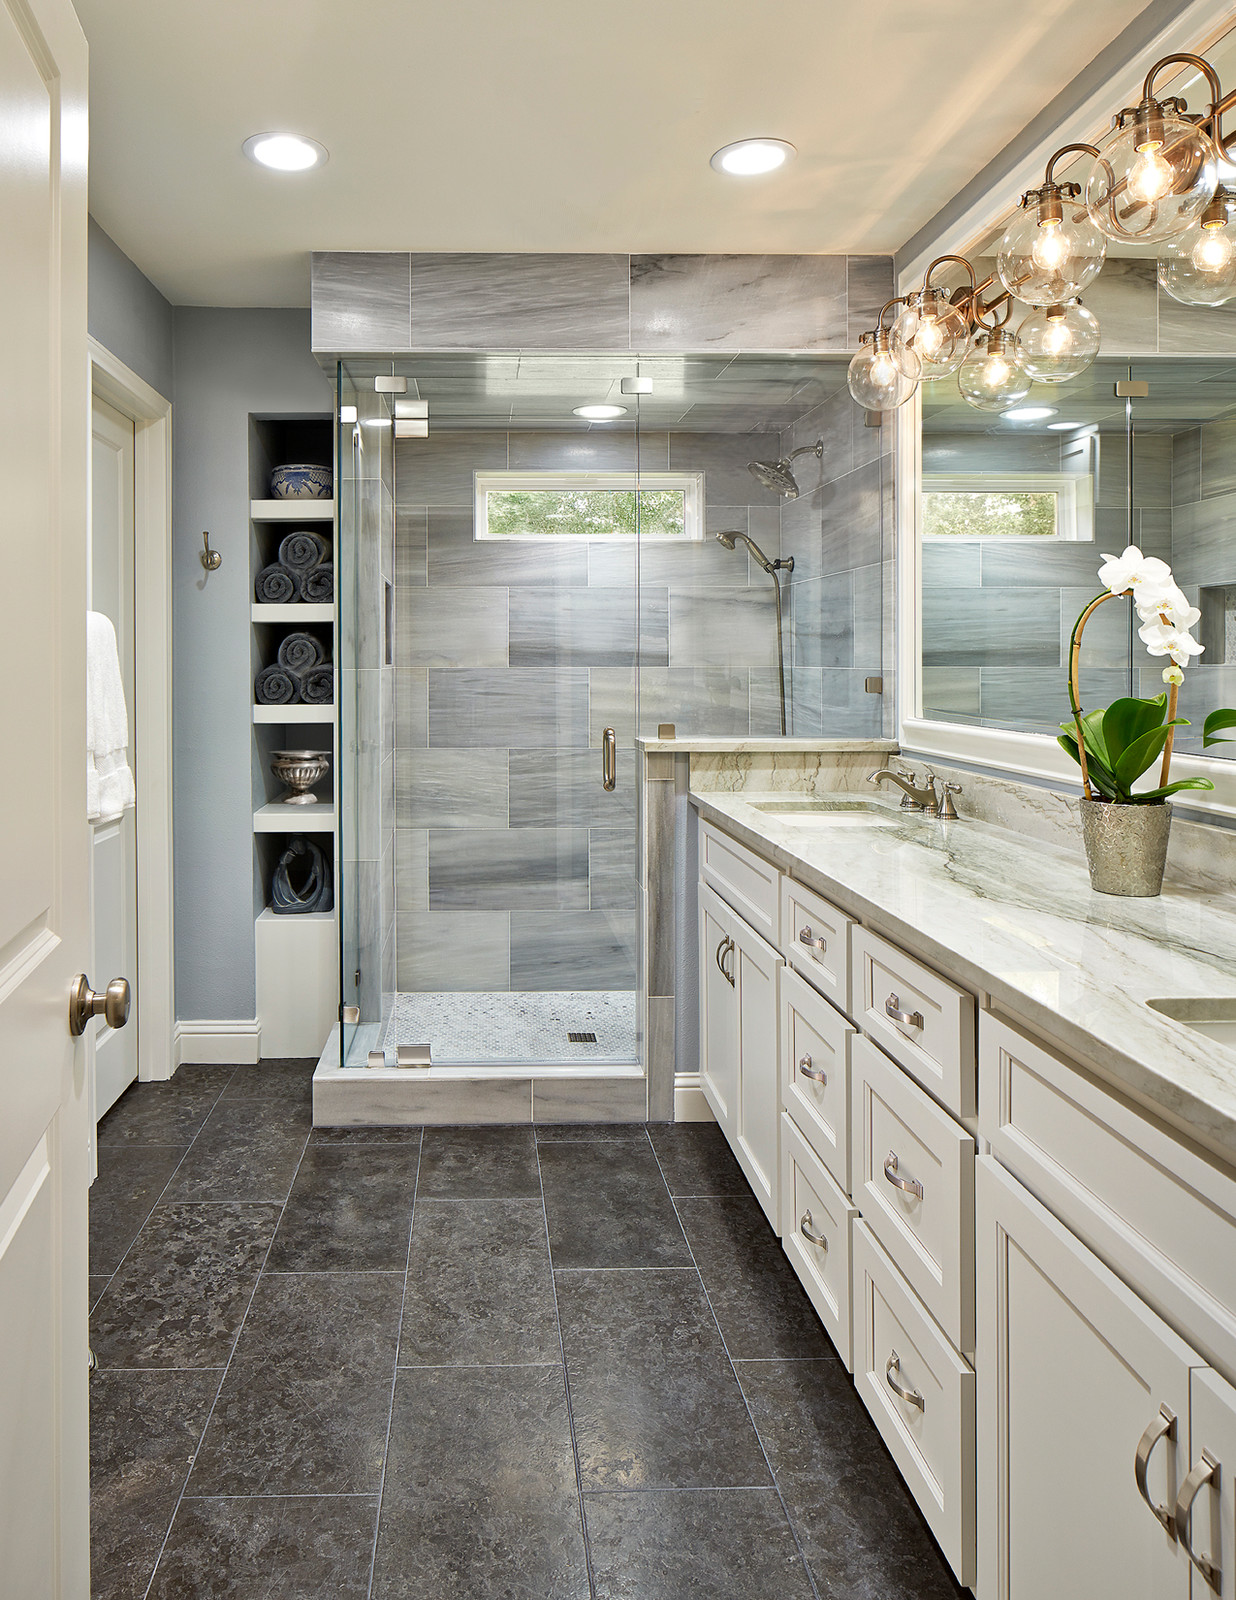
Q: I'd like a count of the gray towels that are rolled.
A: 6